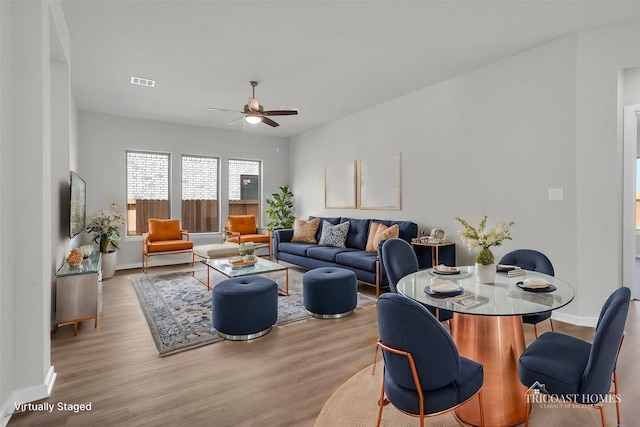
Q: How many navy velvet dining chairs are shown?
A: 4